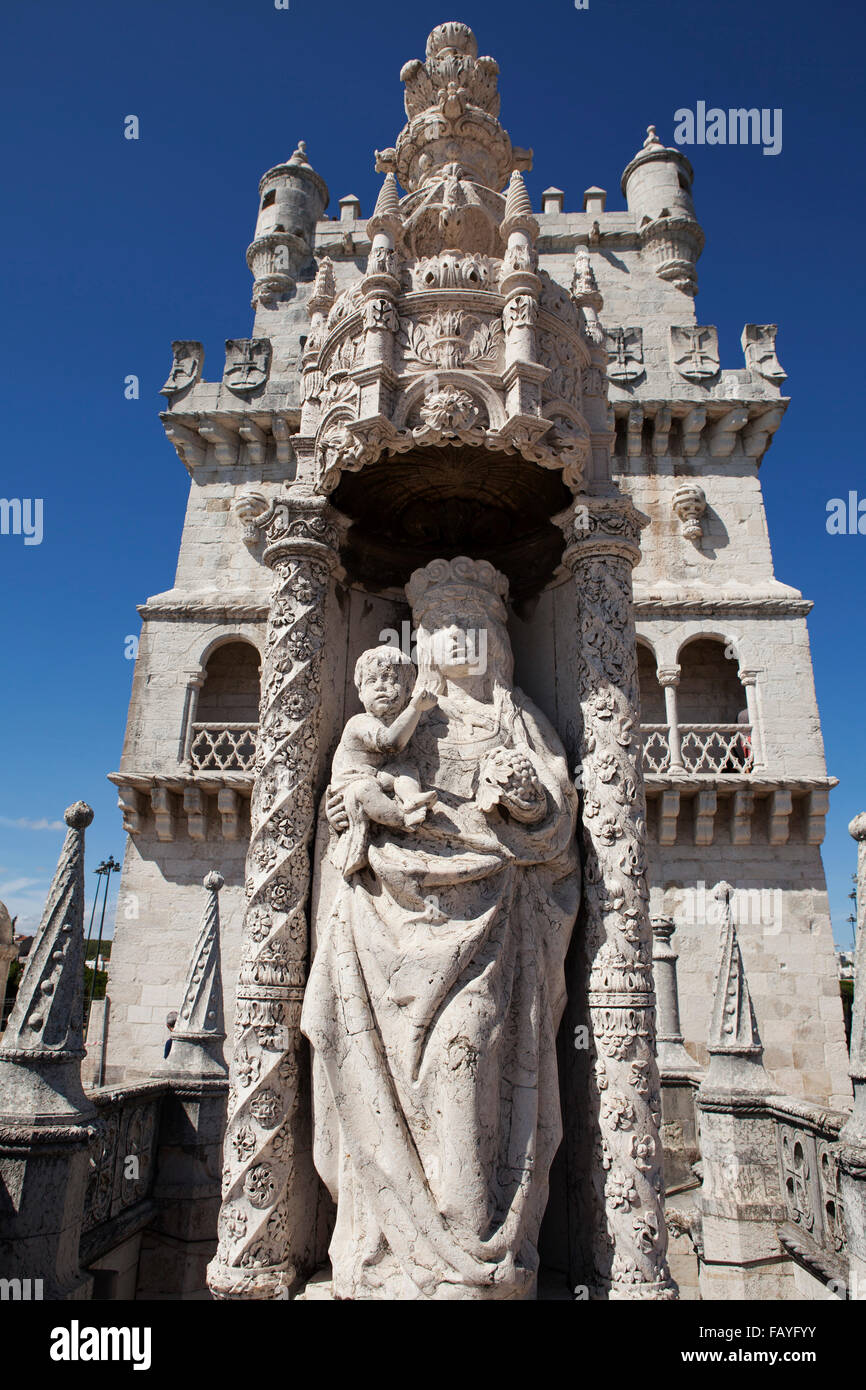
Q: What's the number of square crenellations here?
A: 3